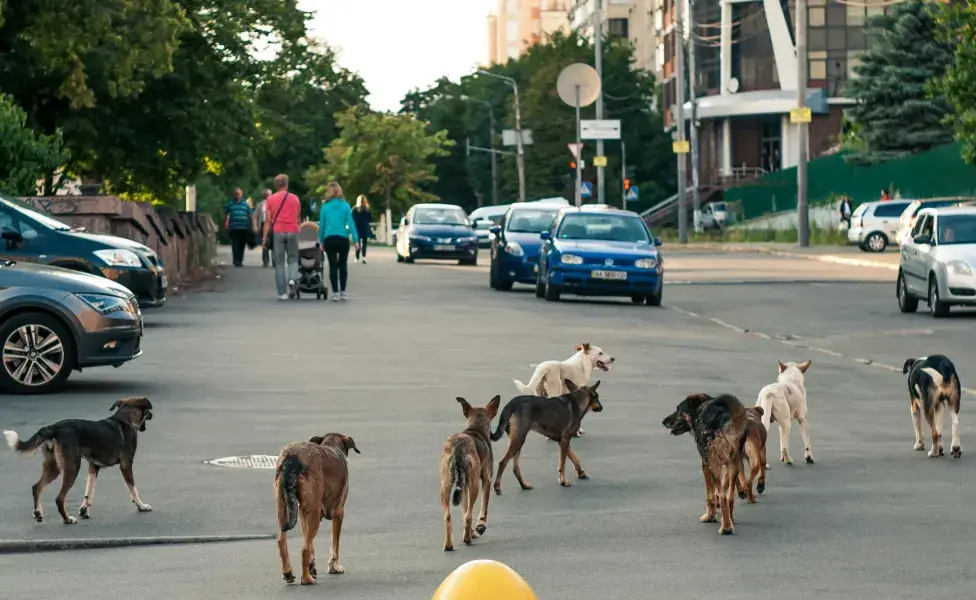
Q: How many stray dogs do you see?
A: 9